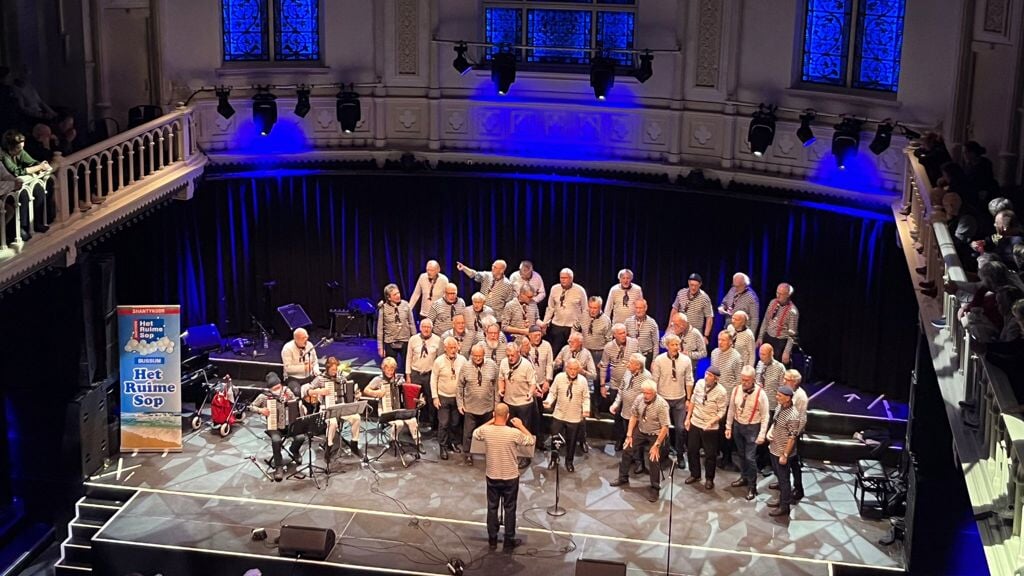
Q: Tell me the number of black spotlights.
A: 12